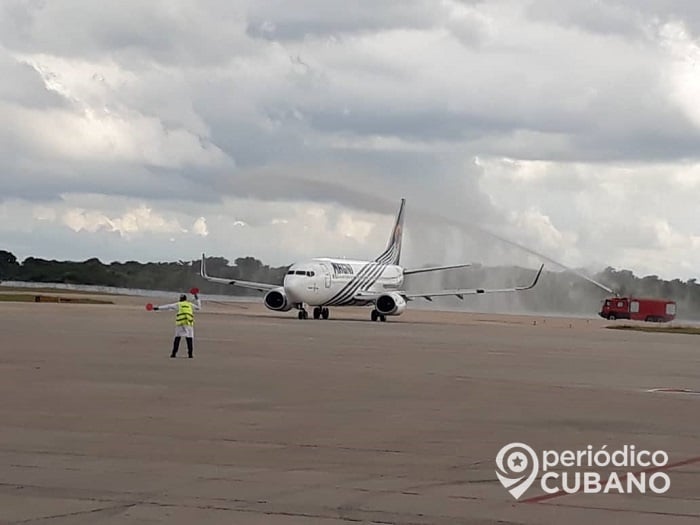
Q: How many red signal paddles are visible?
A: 2